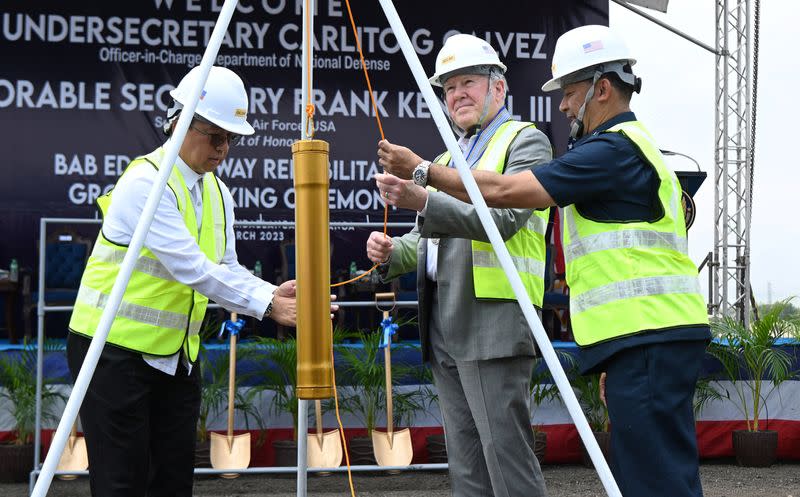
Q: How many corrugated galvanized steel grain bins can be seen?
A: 0